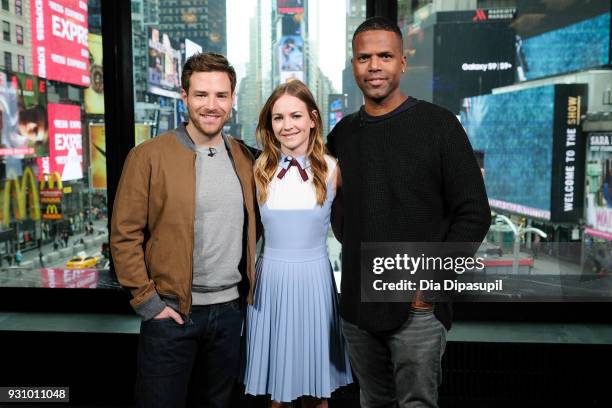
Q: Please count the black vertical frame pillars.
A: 2